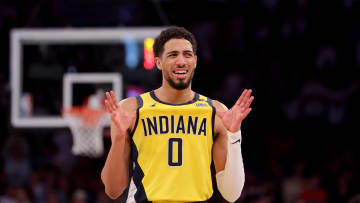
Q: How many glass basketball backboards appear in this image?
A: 1